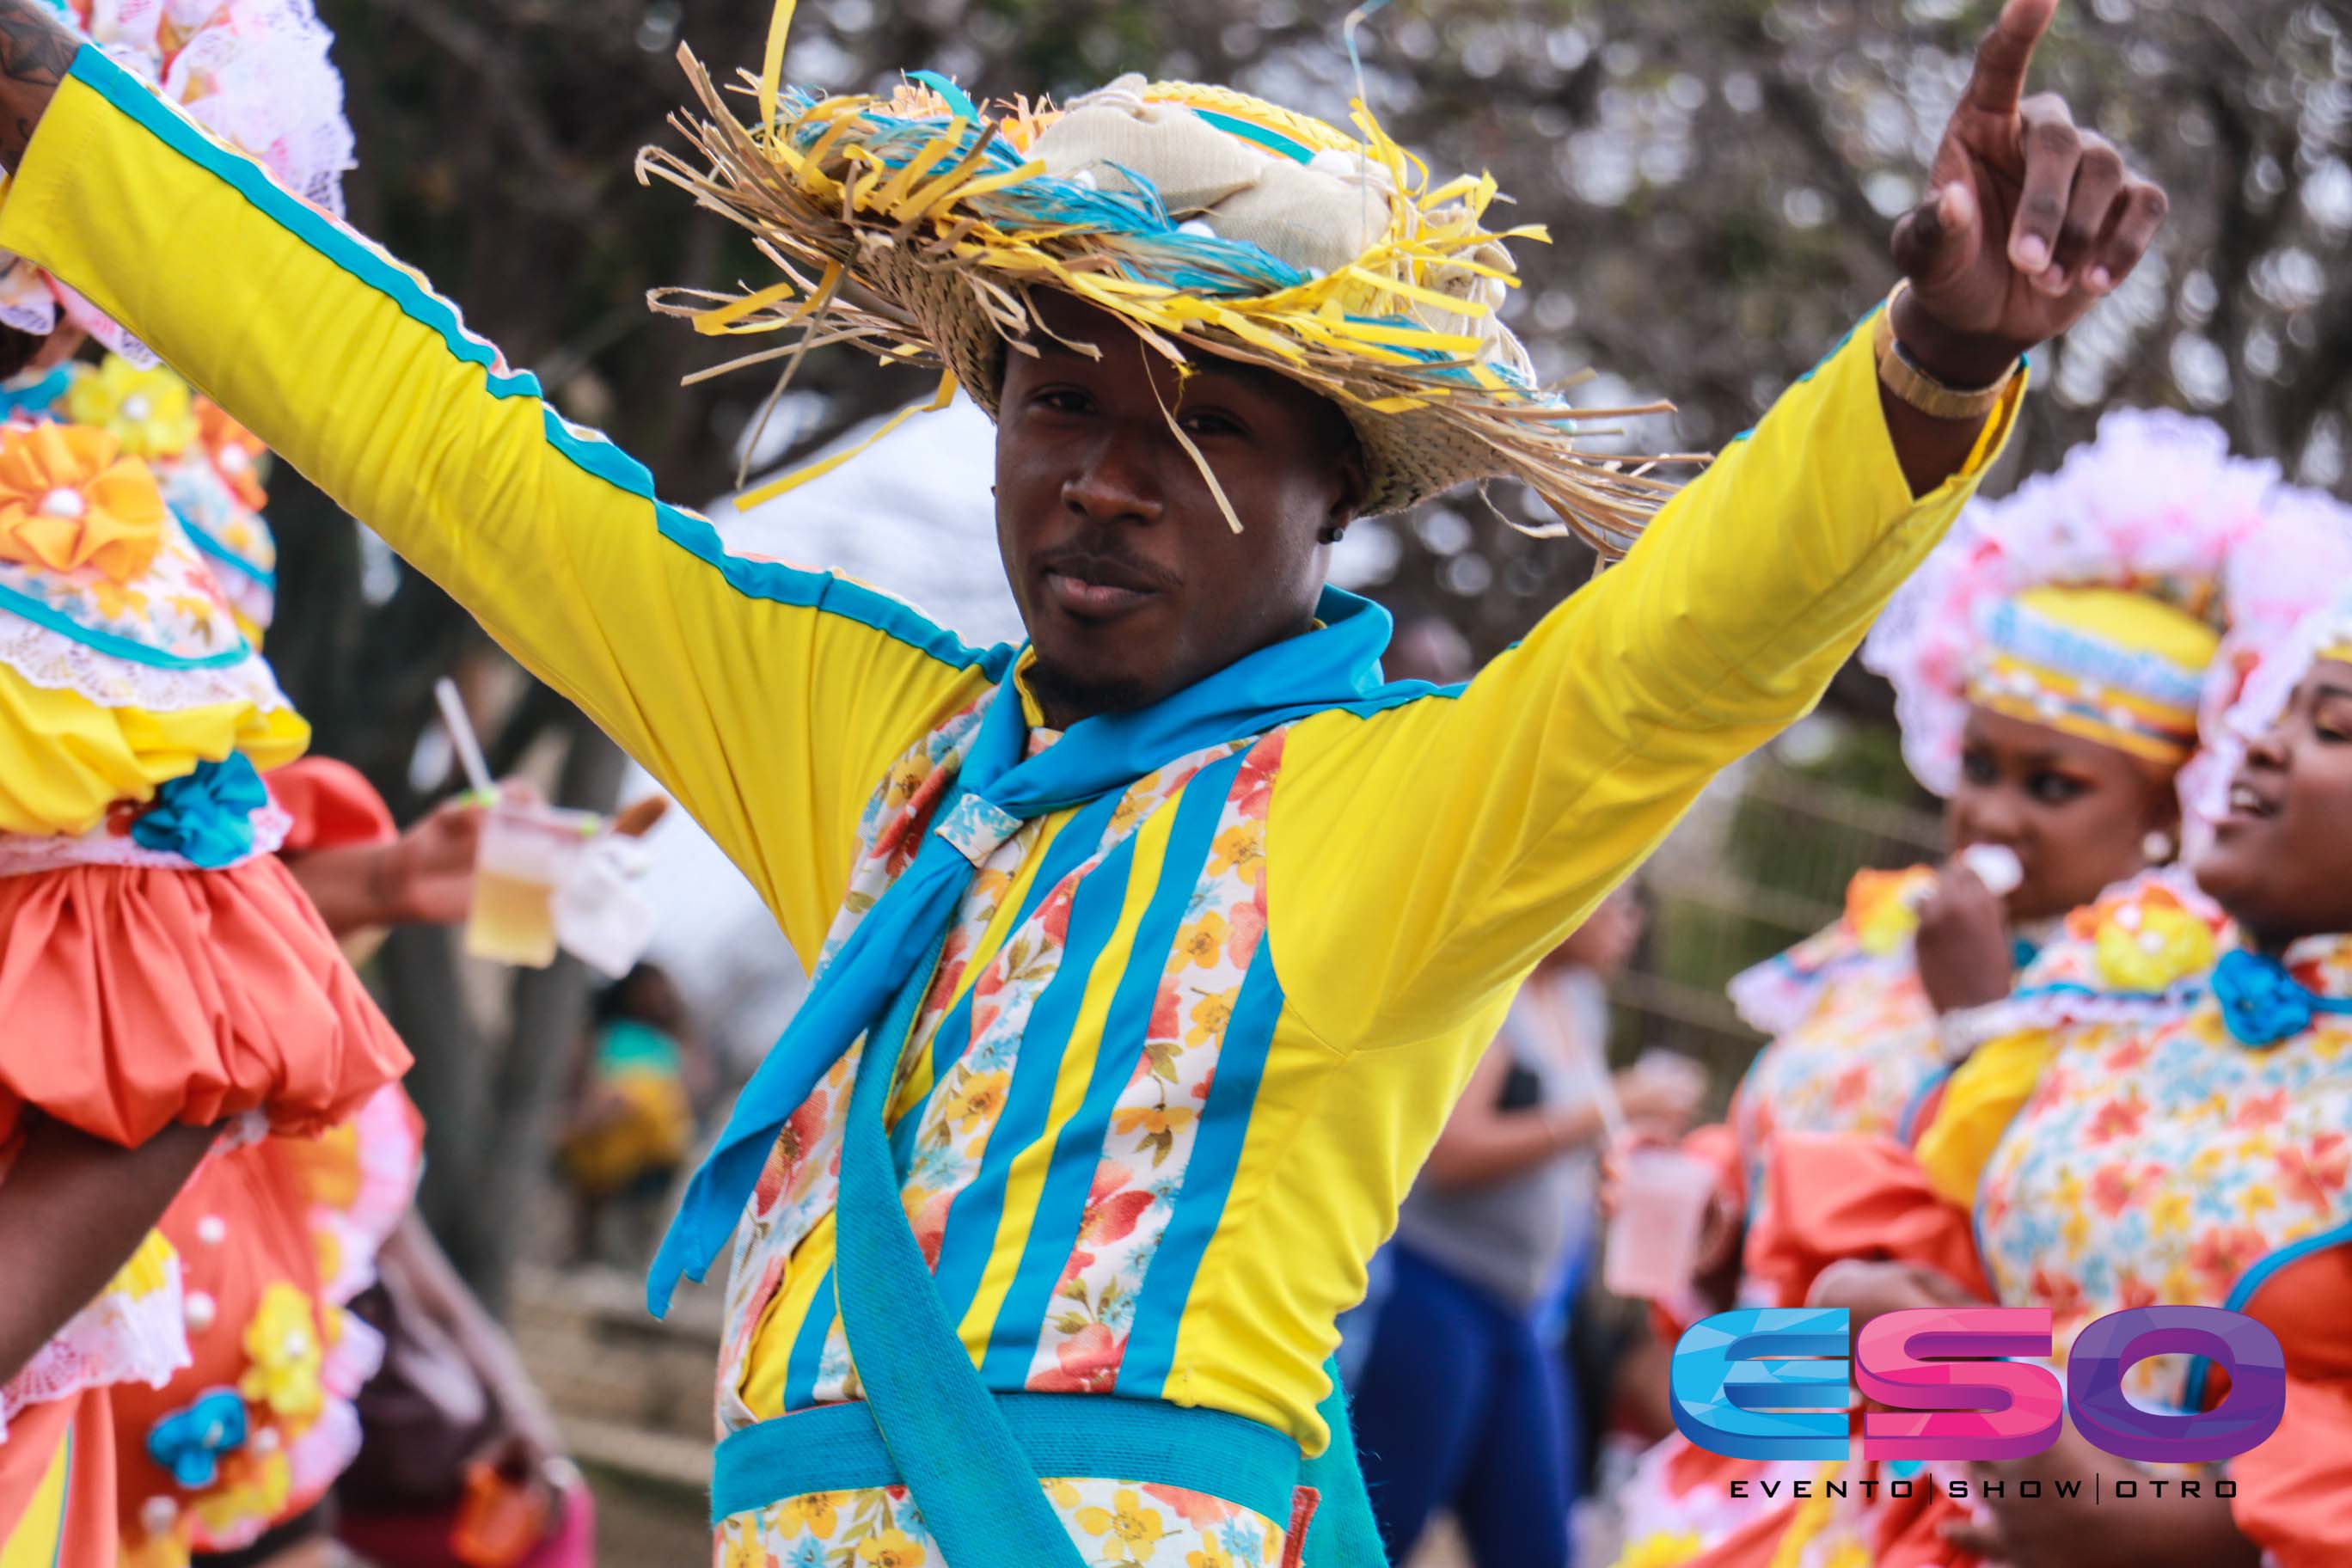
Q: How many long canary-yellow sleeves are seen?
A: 2